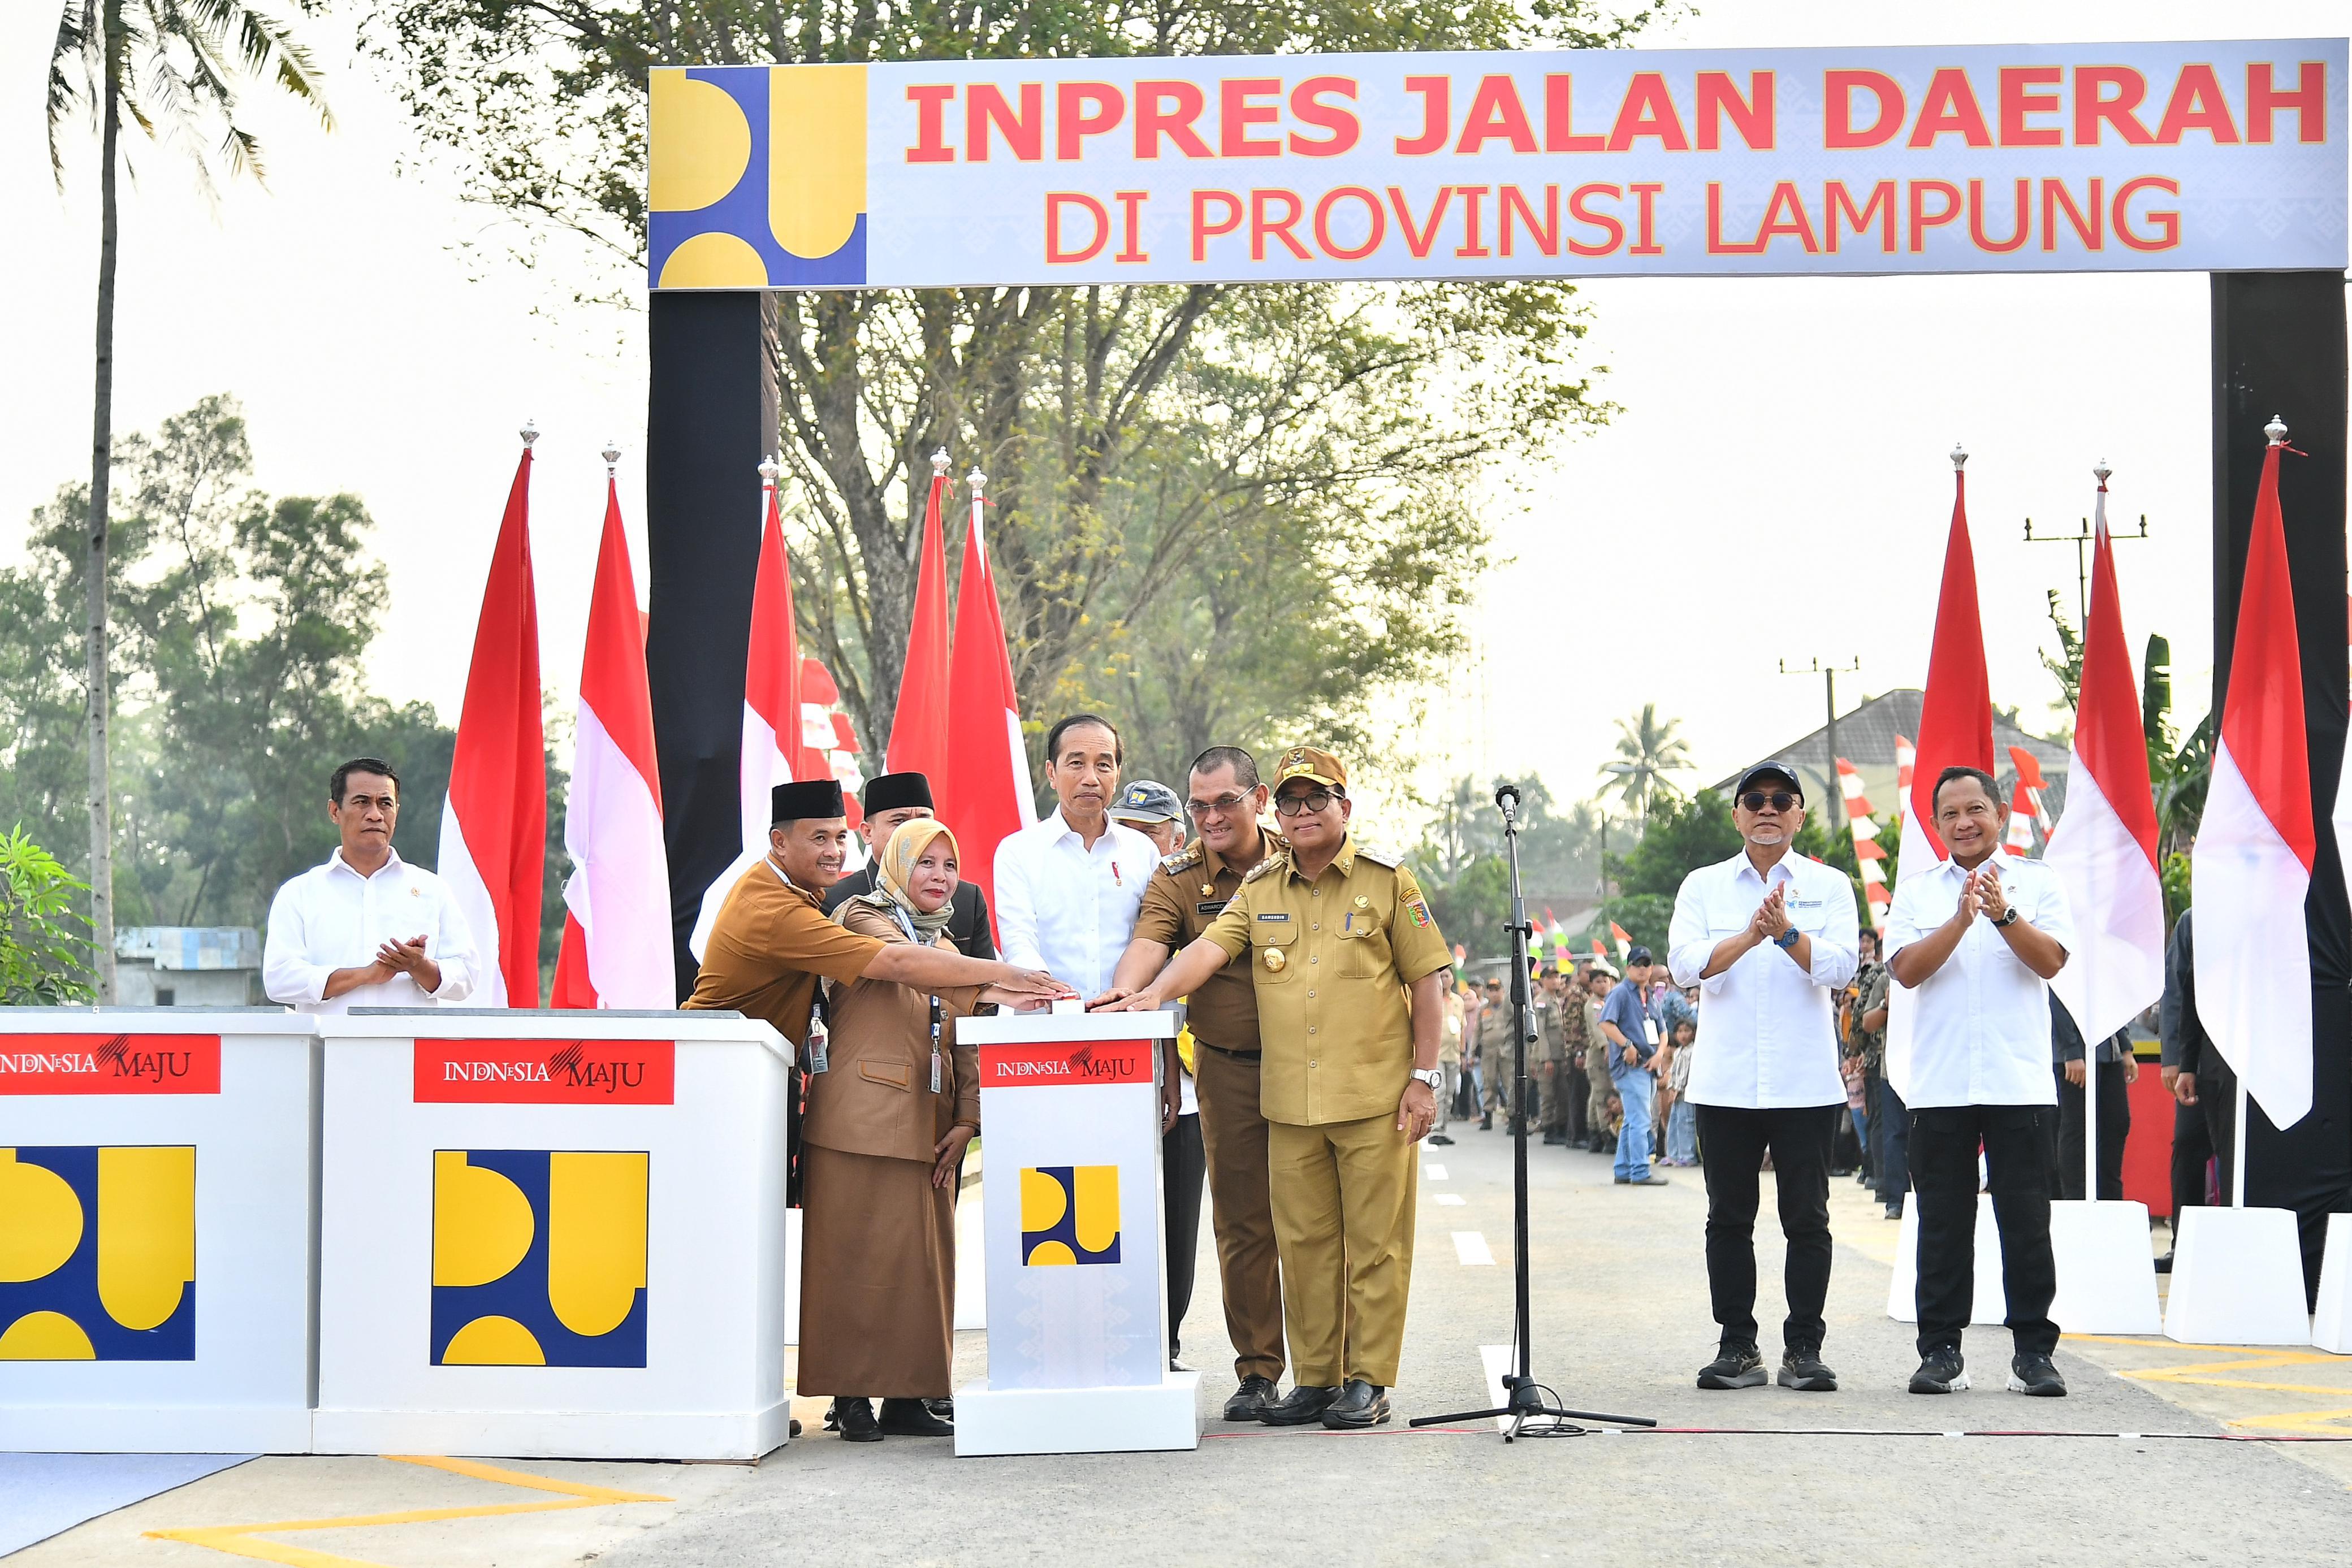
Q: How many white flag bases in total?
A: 4